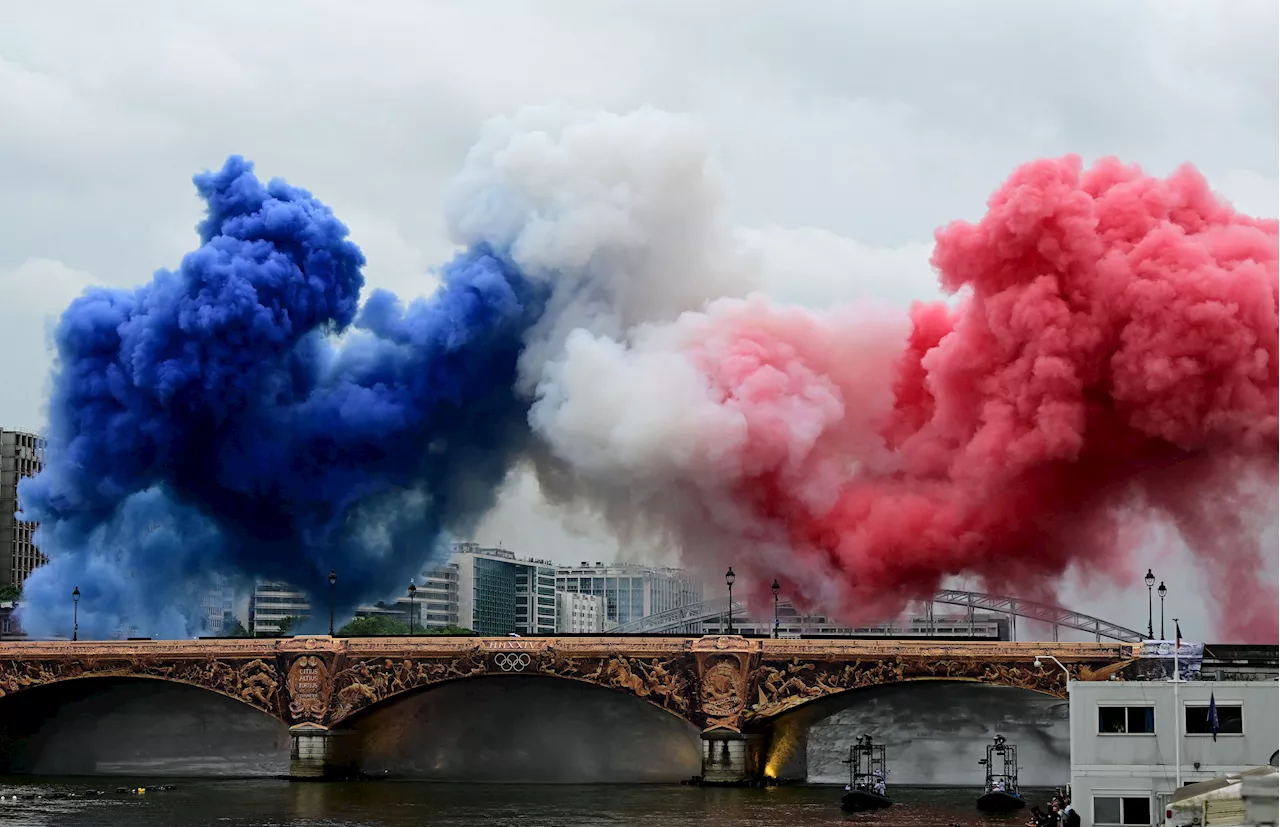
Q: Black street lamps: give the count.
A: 7